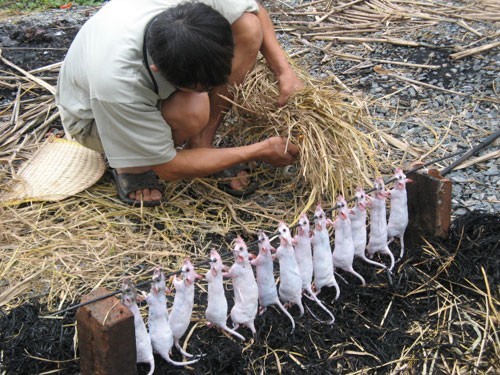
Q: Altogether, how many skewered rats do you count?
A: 13